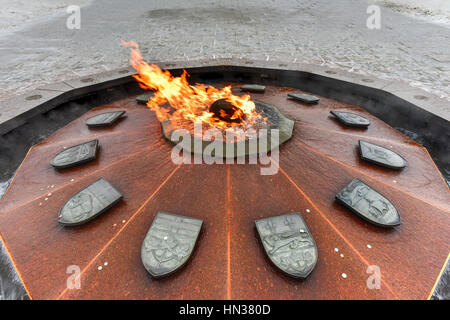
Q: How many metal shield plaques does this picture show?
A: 11